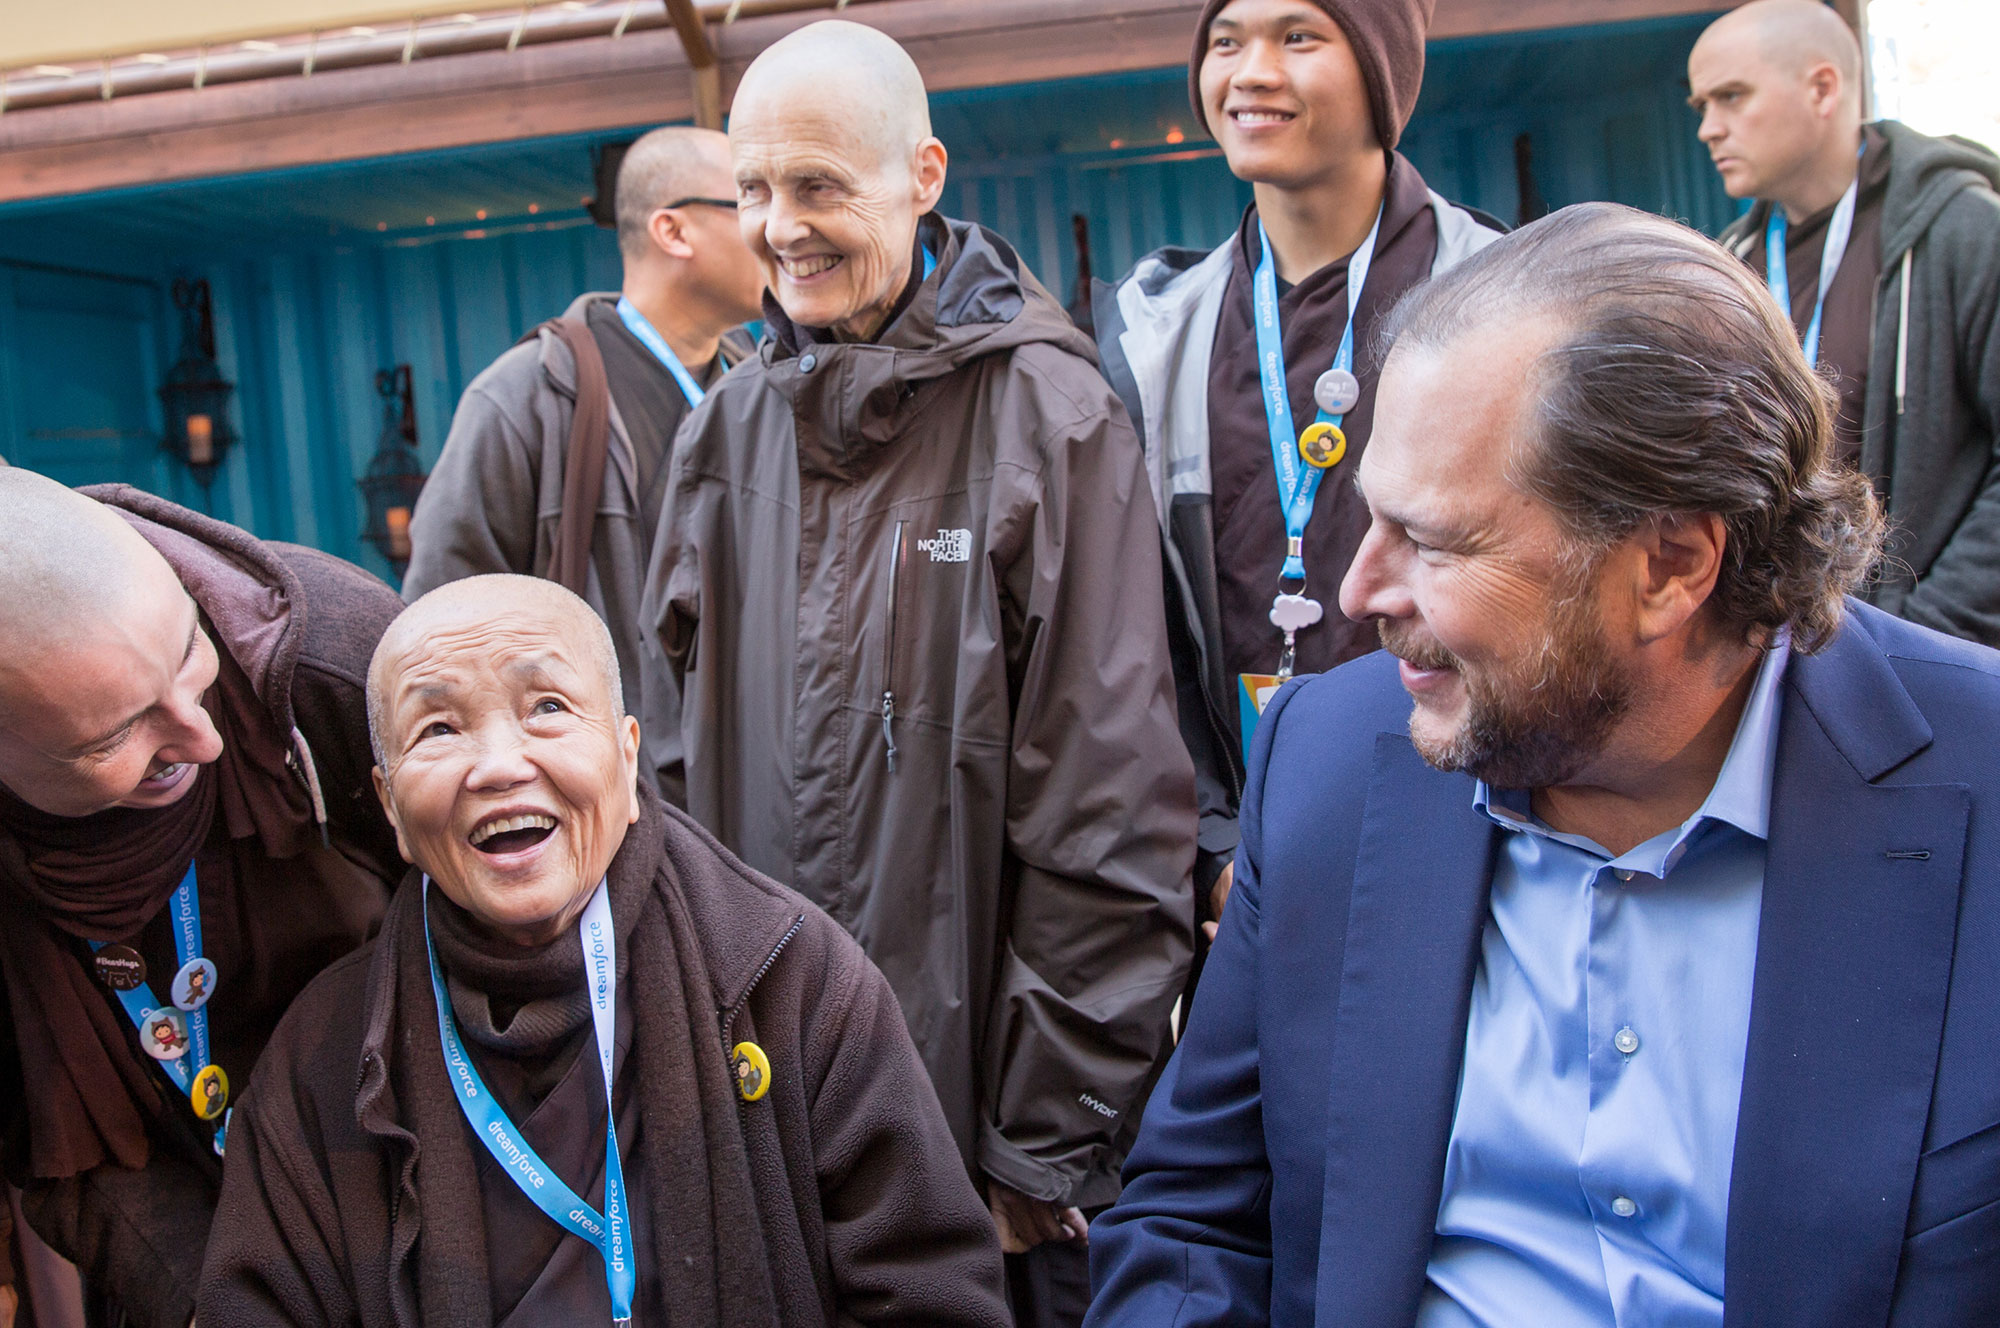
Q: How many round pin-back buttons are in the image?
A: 7